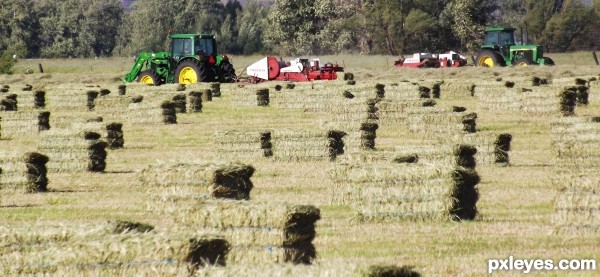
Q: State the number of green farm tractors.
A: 2